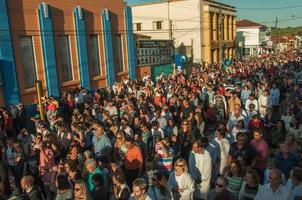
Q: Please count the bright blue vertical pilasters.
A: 5